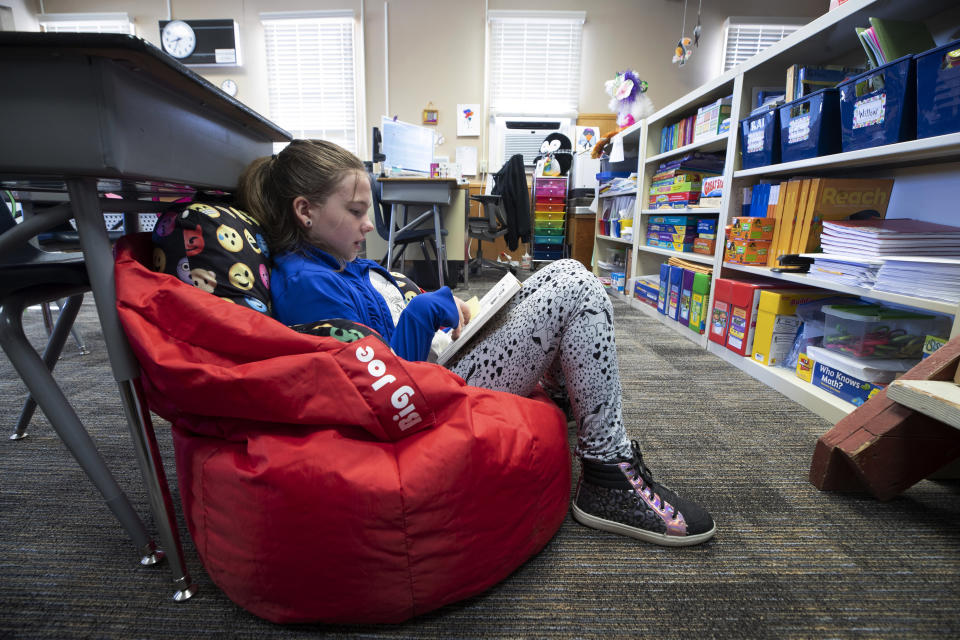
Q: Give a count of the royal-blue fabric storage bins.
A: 4